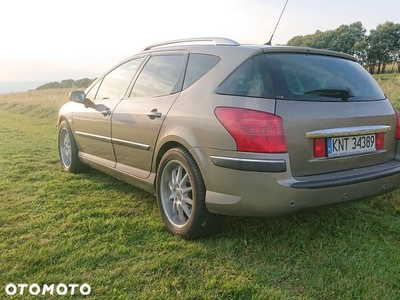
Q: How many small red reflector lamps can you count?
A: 2